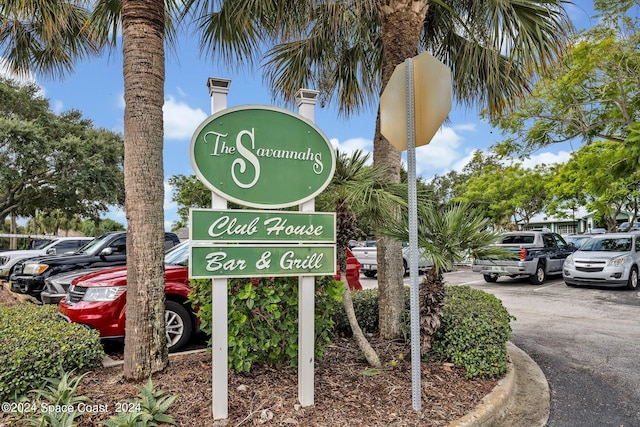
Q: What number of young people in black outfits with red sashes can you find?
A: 0